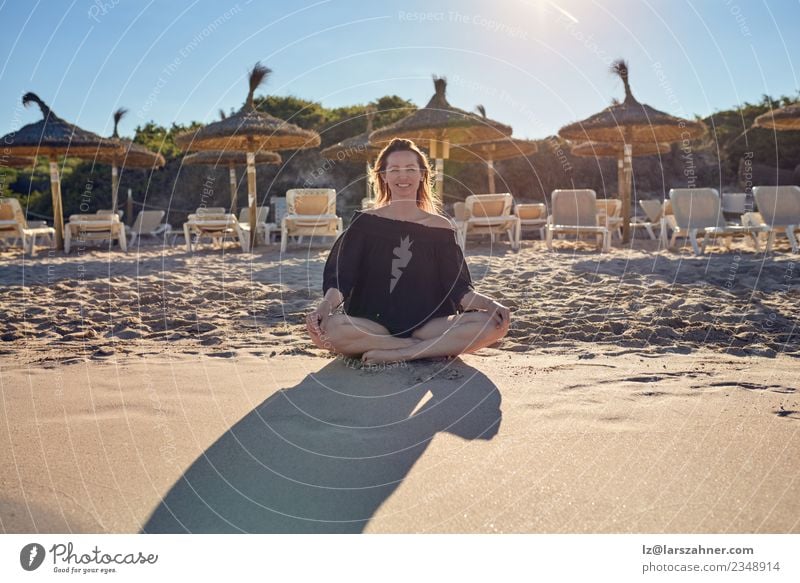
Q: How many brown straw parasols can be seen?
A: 11